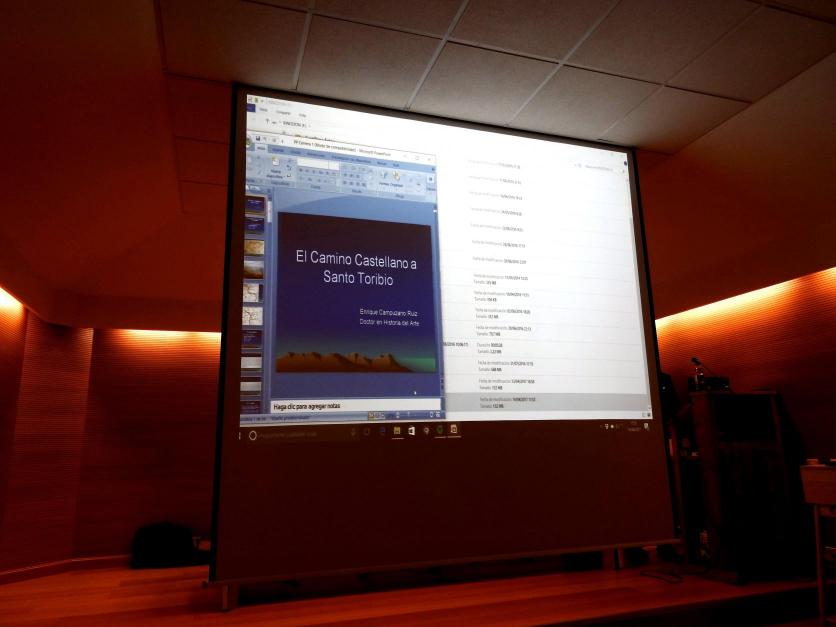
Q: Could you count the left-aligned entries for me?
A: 15